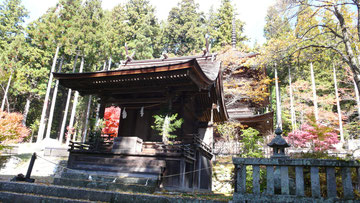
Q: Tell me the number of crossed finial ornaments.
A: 2